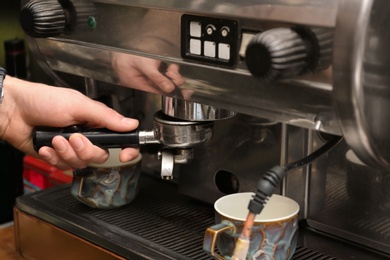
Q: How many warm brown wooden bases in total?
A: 1